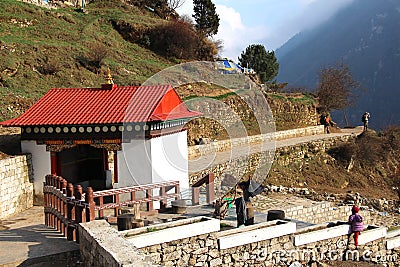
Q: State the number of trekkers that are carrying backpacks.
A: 2